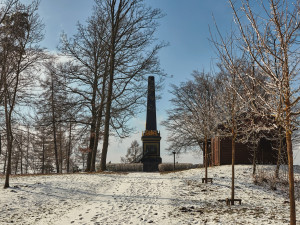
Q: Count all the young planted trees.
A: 3